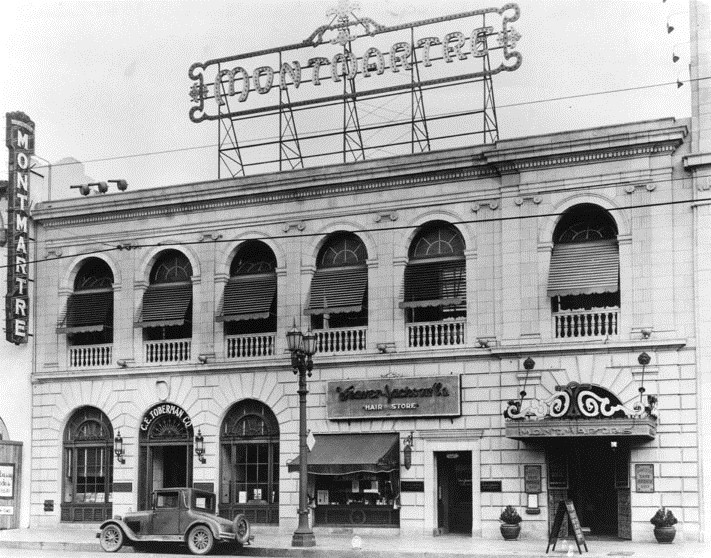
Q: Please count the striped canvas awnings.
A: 6